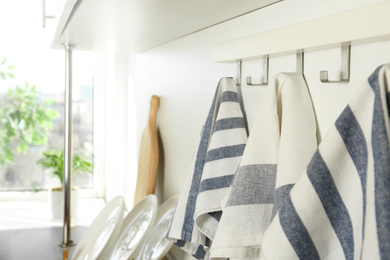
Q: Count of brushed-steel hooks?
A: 4